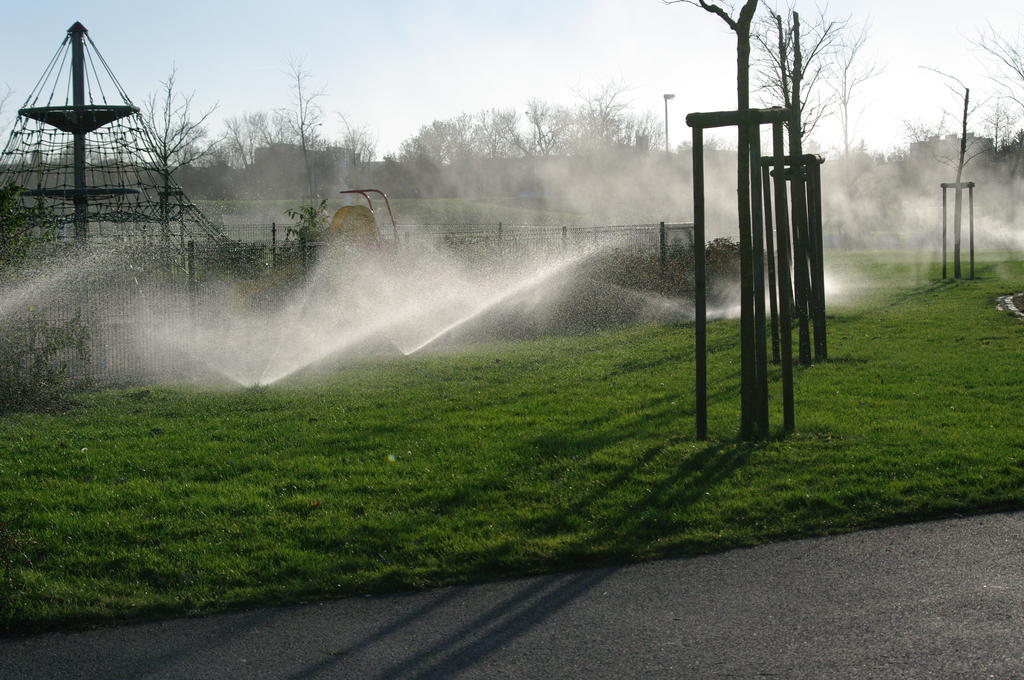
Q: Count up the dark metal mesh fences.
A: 1